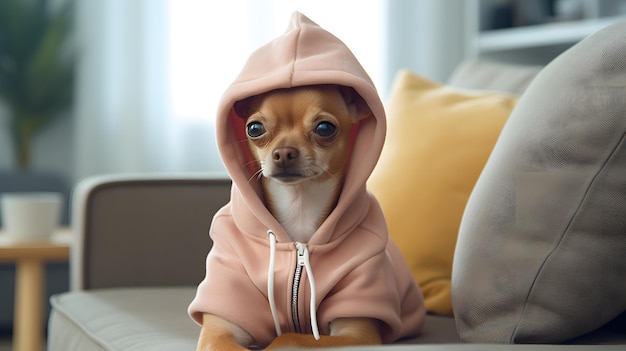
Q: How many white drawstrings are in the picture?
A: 2